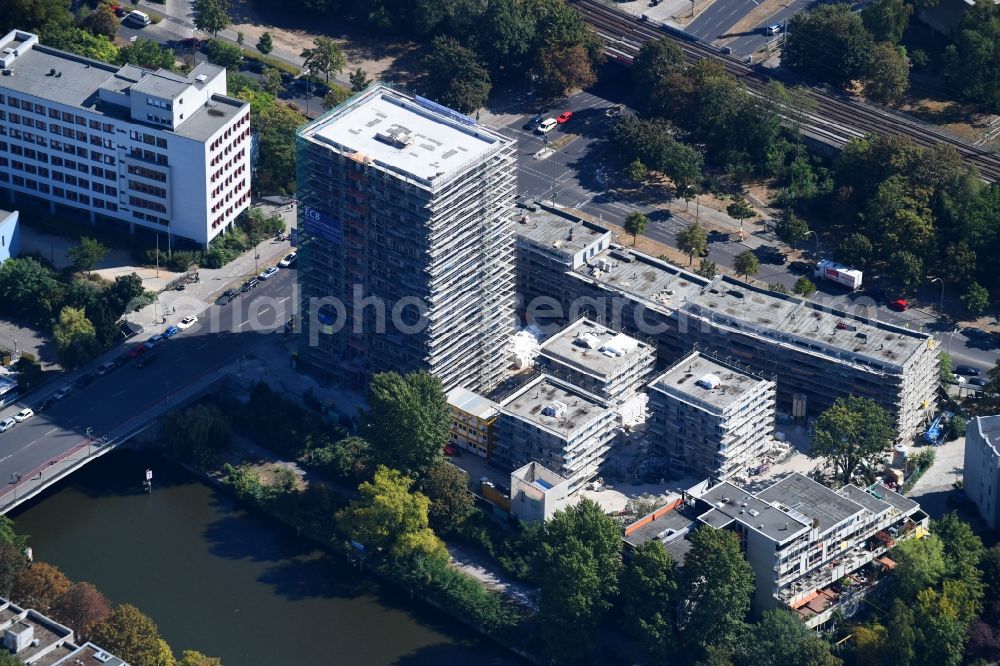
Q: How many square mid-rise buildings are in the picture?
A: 3